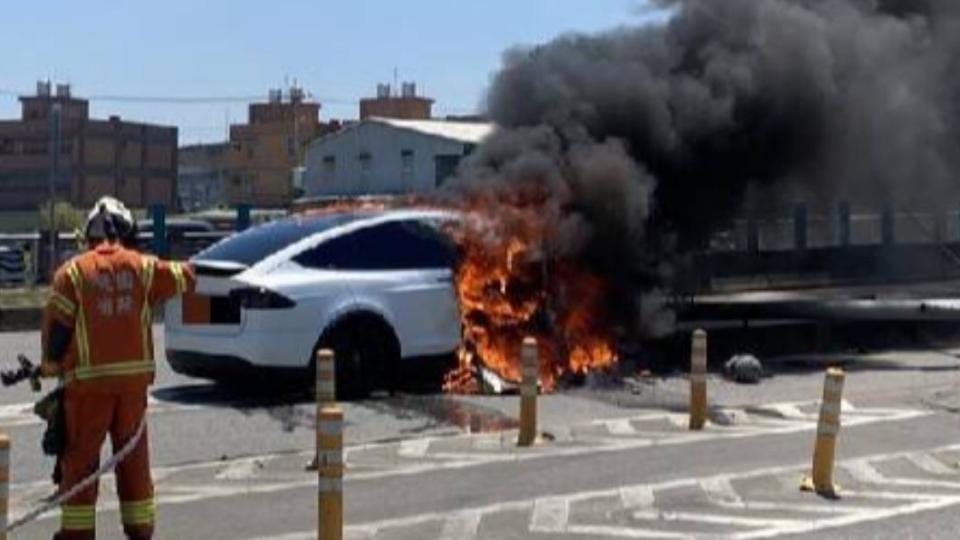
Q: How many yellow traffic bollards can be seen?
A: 6